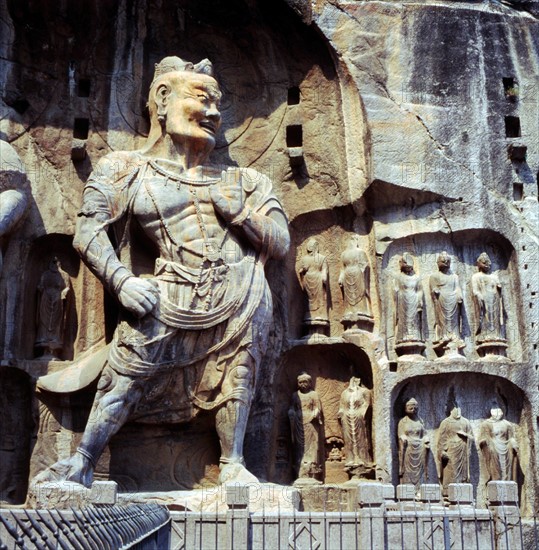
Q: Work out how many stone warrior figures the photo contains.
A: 1